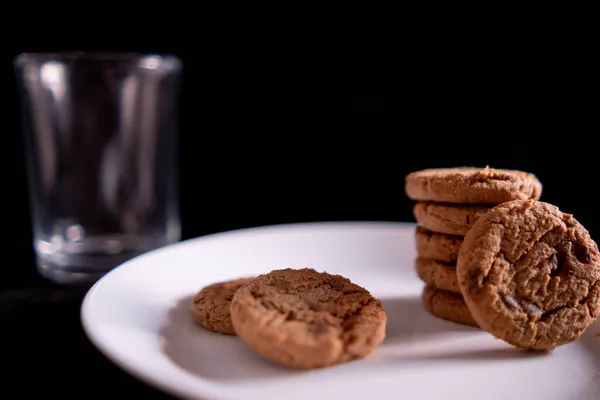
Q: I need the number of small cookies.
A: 8